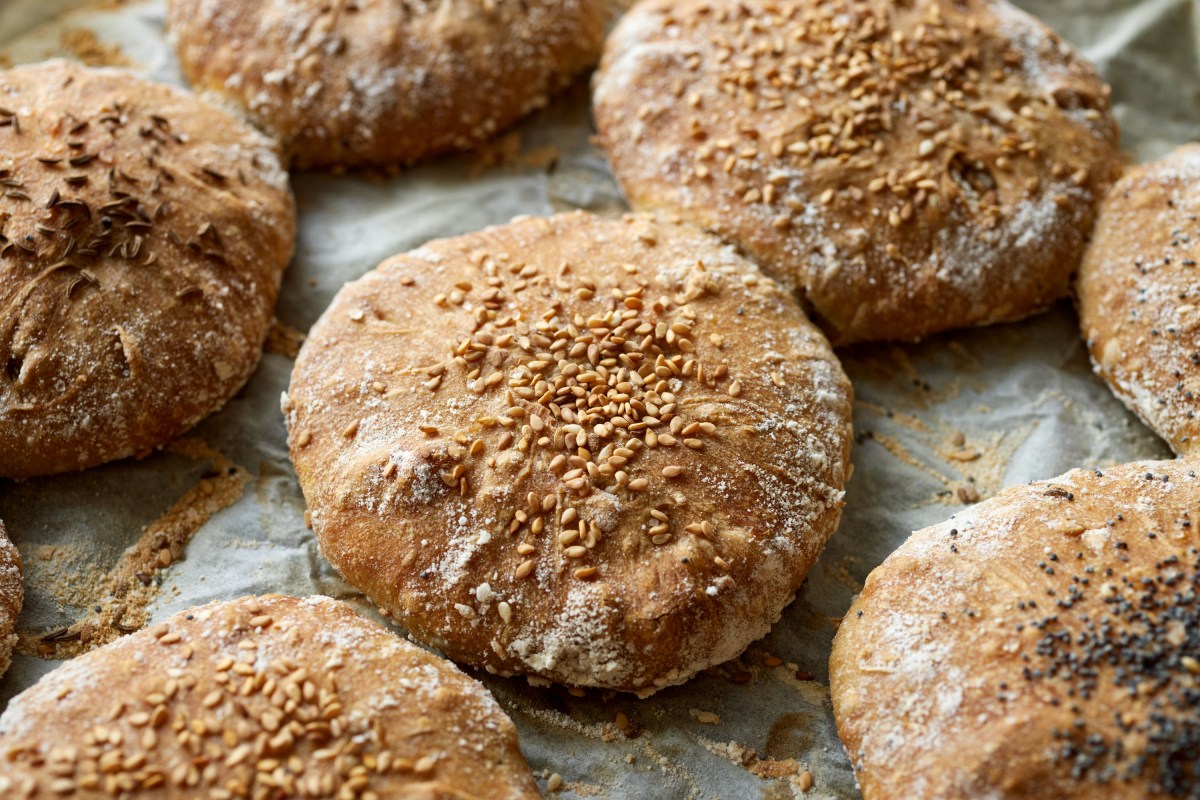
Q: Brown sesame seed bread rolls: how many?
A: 3